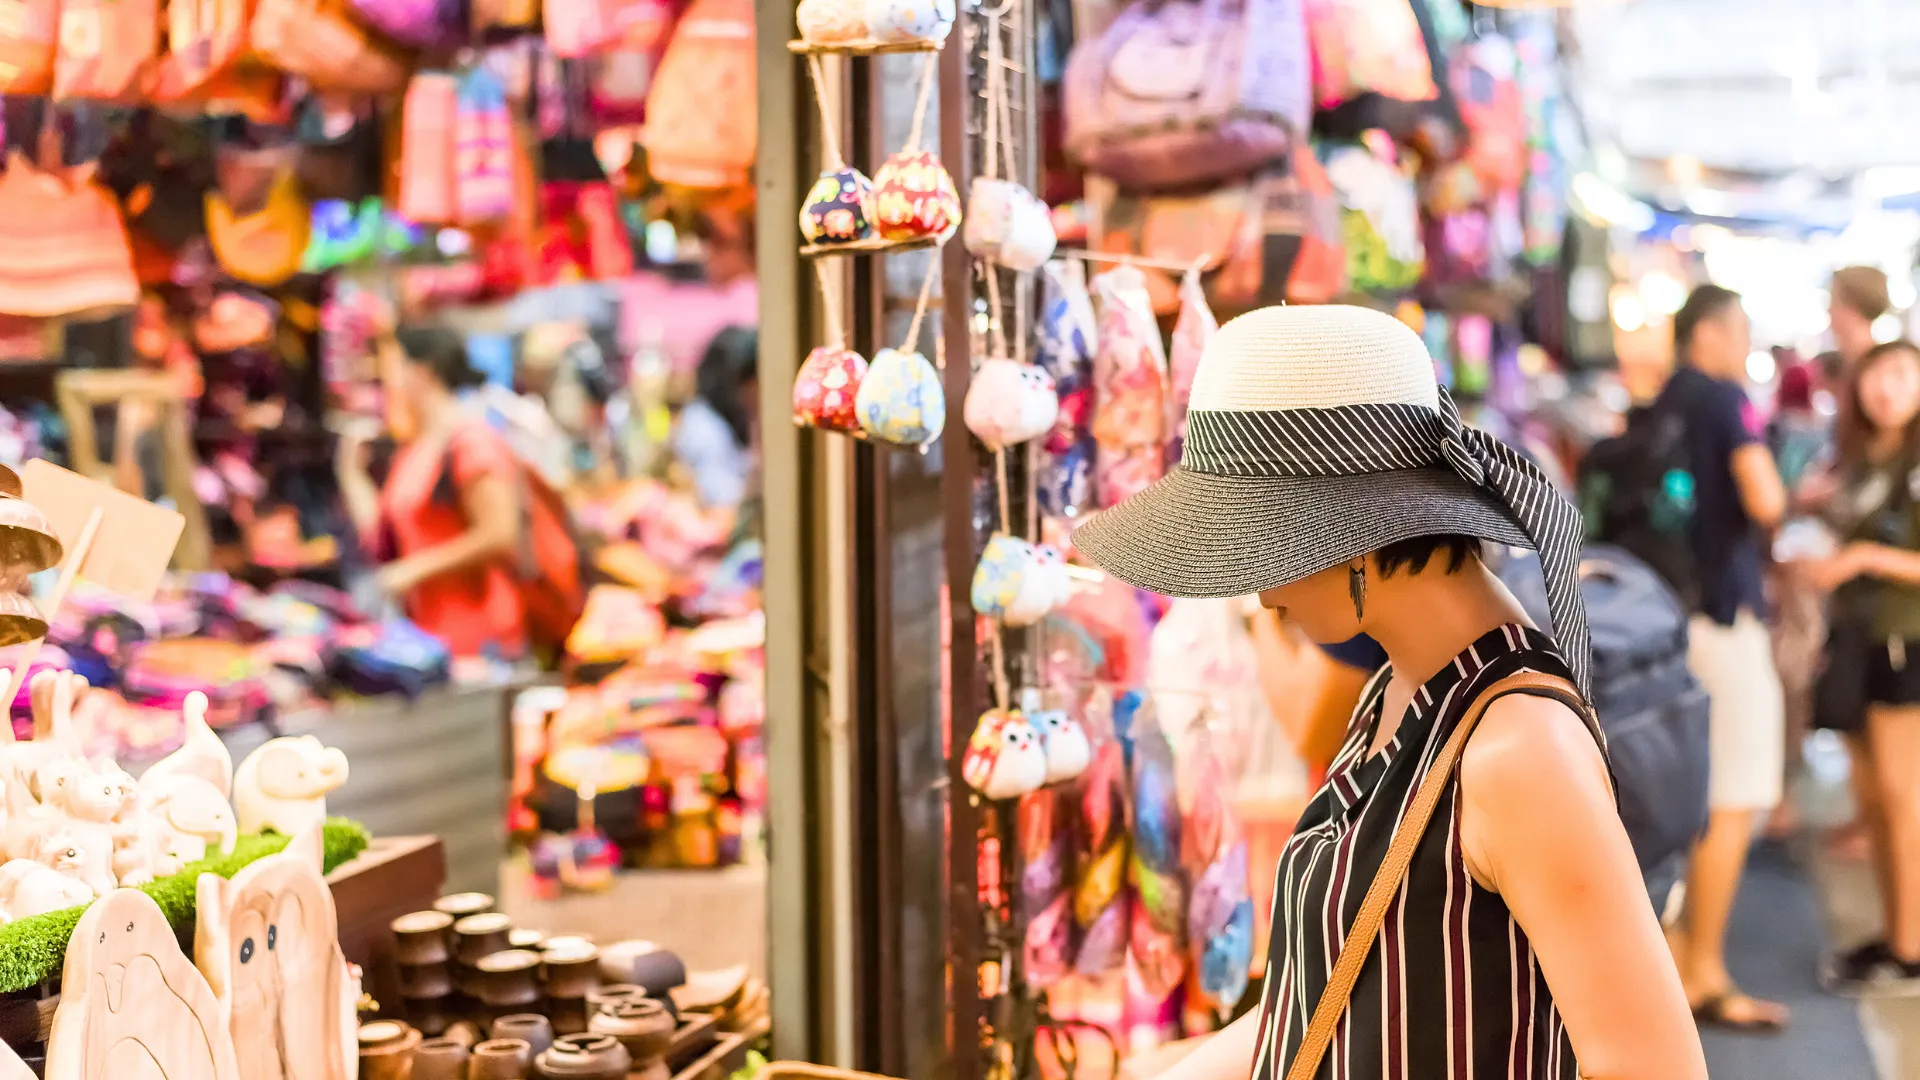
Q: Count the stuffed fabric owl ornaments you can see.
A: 14